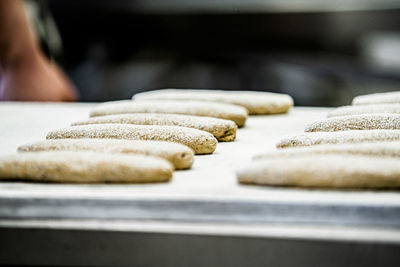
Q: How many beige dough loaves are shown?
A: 12